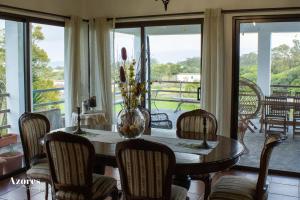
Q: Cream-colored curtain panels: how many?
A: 3